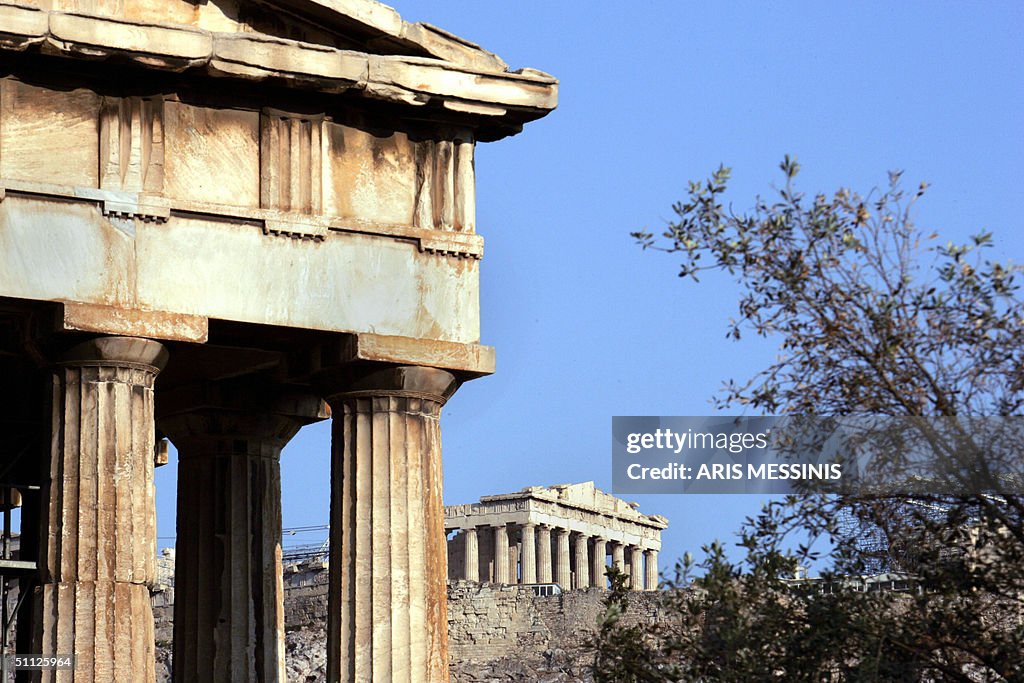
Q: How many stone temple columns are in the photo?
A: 13